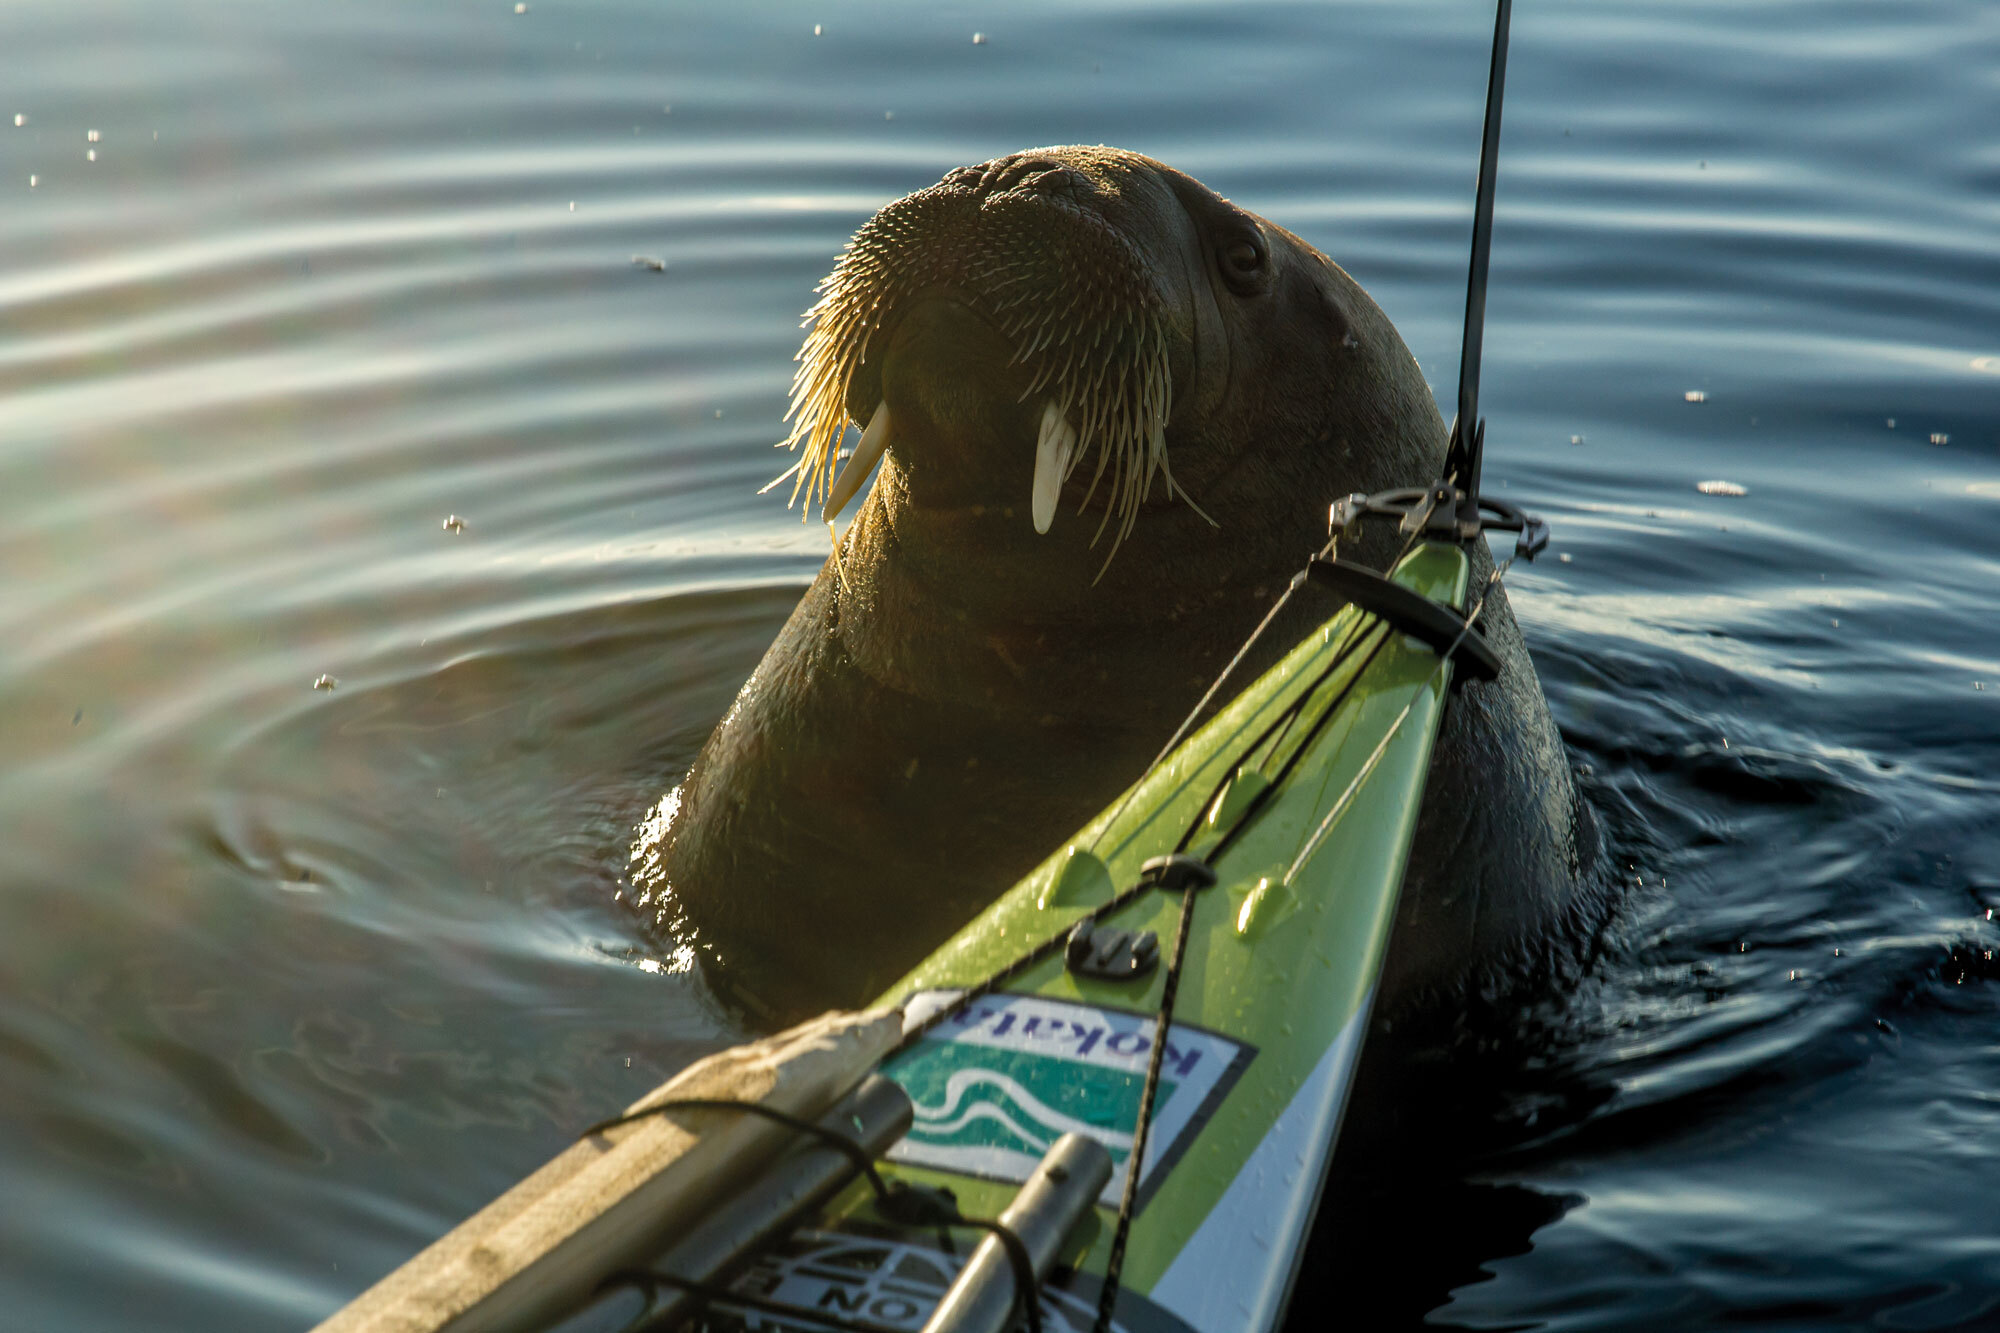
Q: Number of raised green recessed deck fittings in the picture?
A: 3